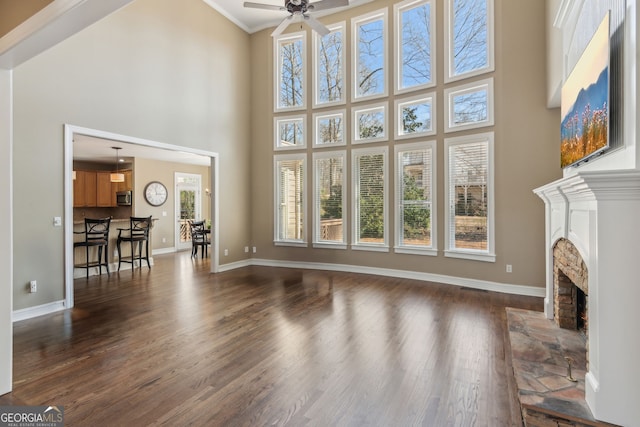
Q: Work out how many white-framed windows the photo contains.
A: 15